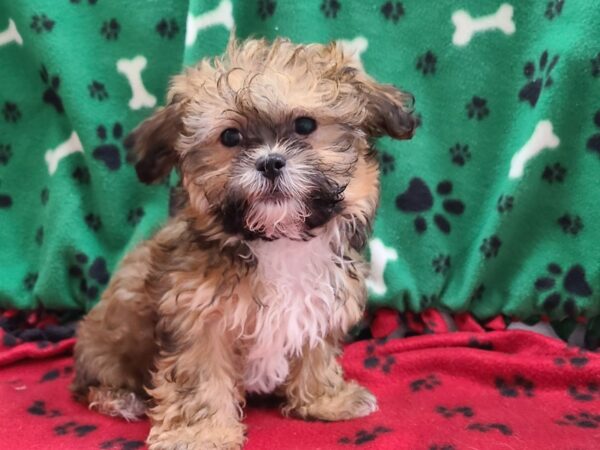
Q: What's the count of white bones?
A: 8